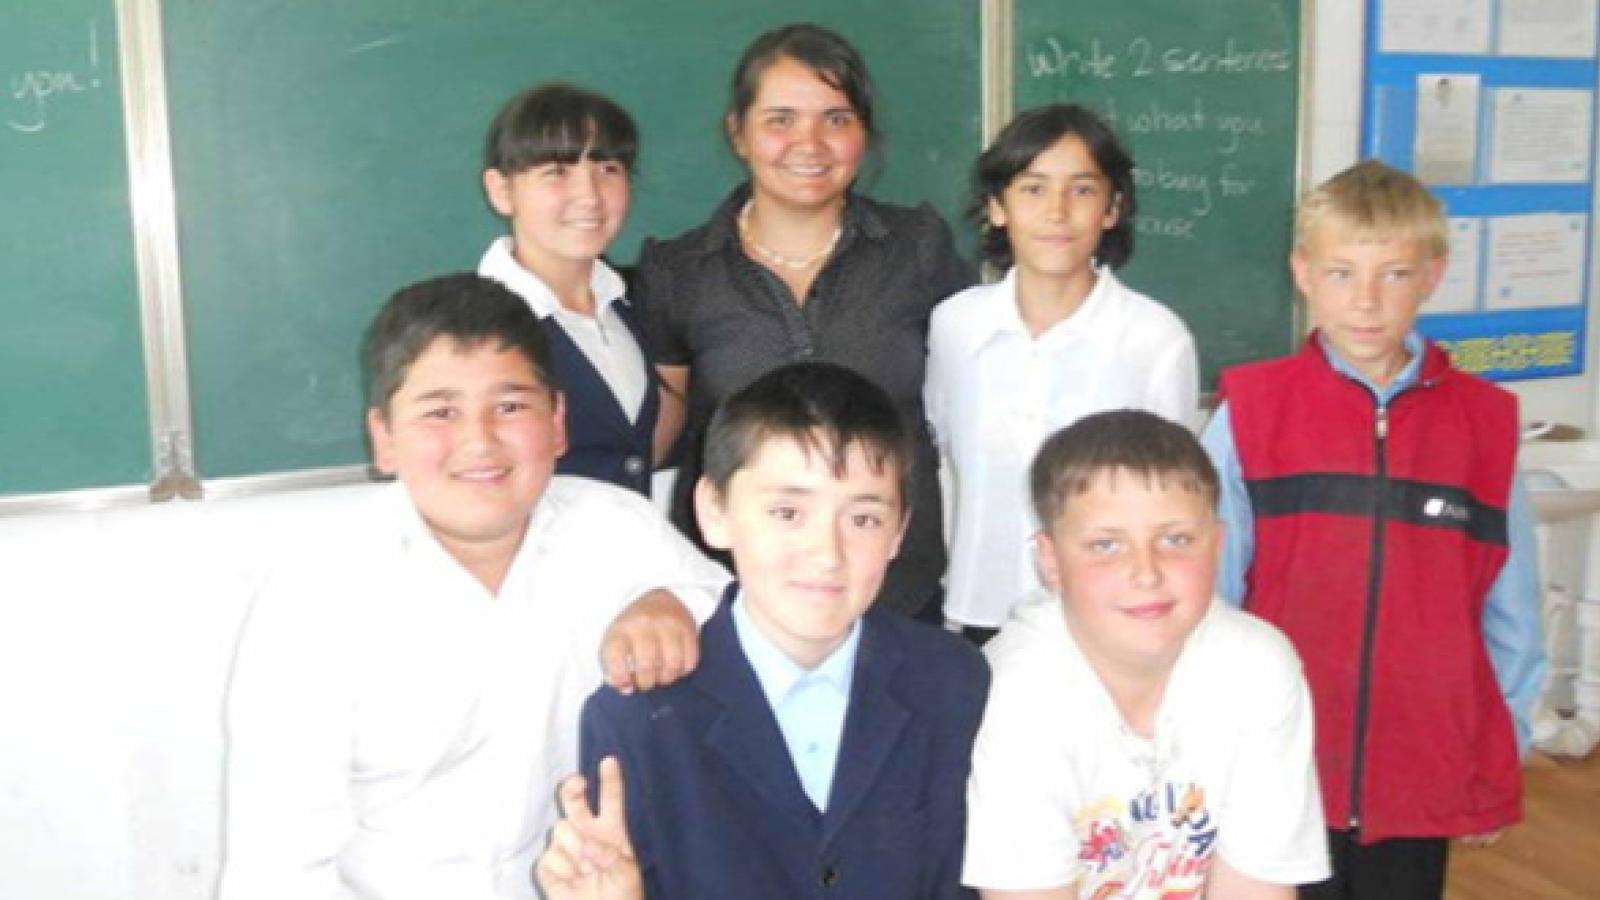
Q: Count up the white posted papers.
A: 6